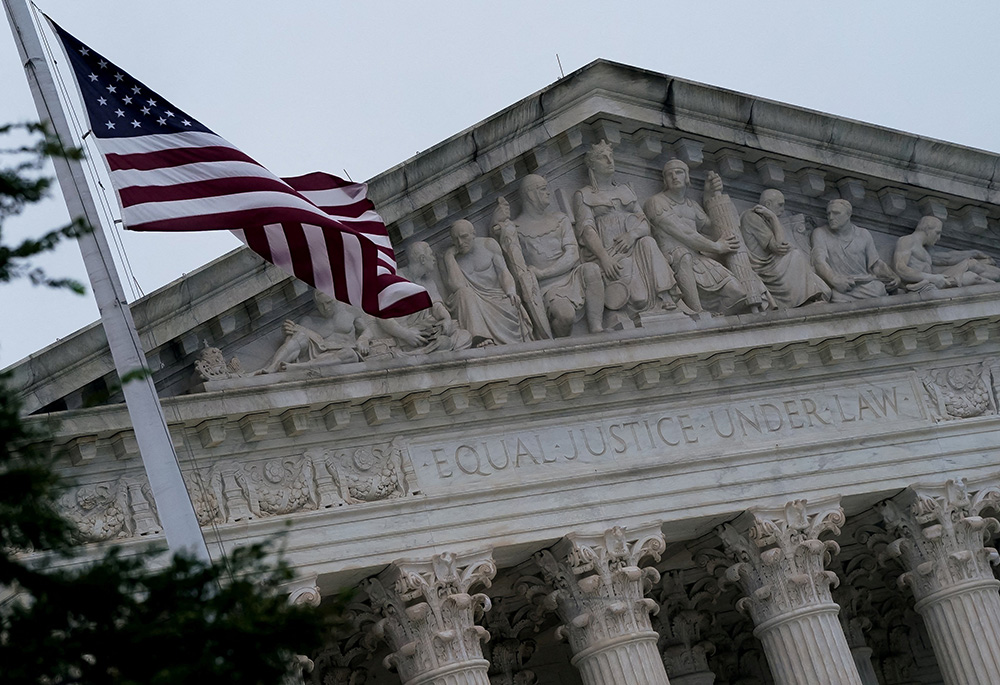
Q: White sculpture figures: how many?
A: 9